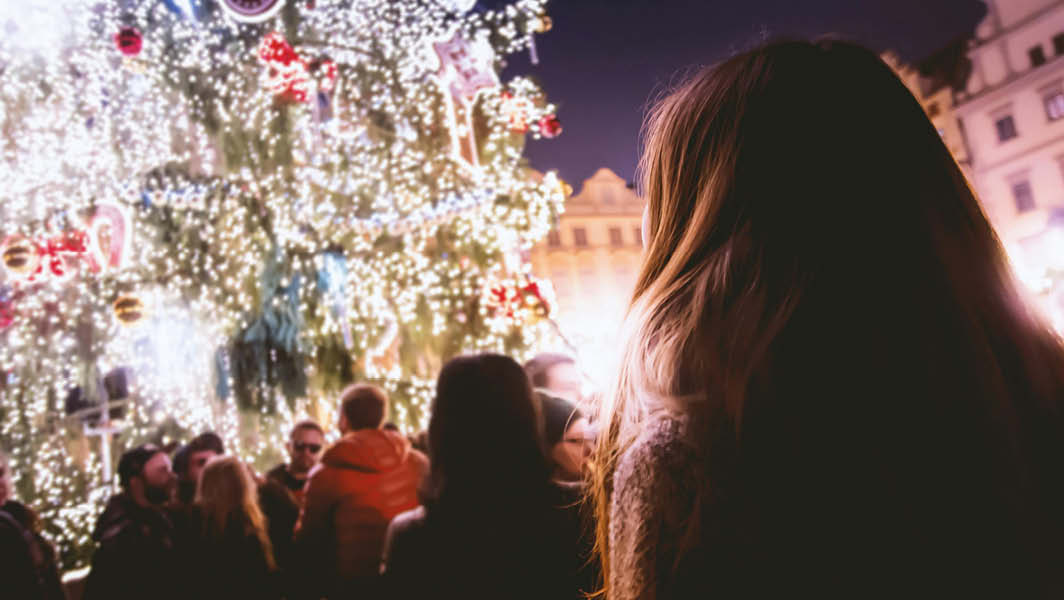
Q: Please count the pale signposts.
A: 1